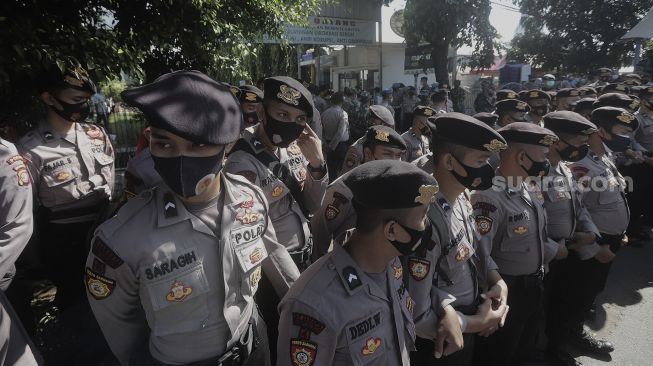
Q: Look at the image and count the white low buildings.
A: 1